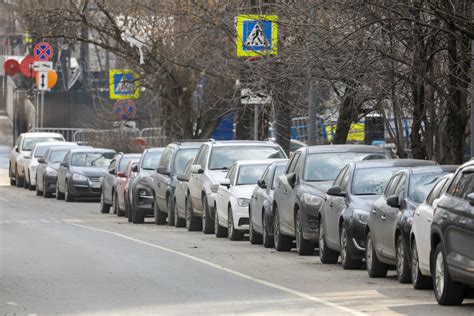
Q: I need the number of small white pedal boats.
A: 0